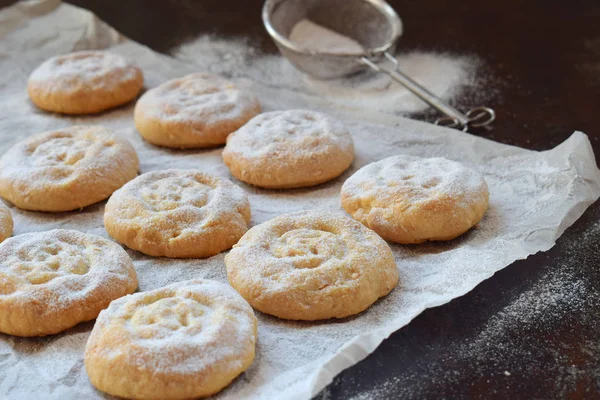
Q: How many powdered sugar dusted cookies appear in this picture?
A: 10